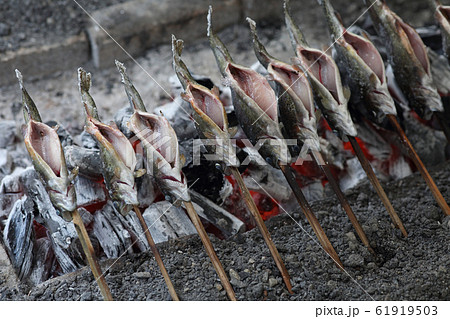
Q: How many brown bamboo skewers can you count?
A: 8